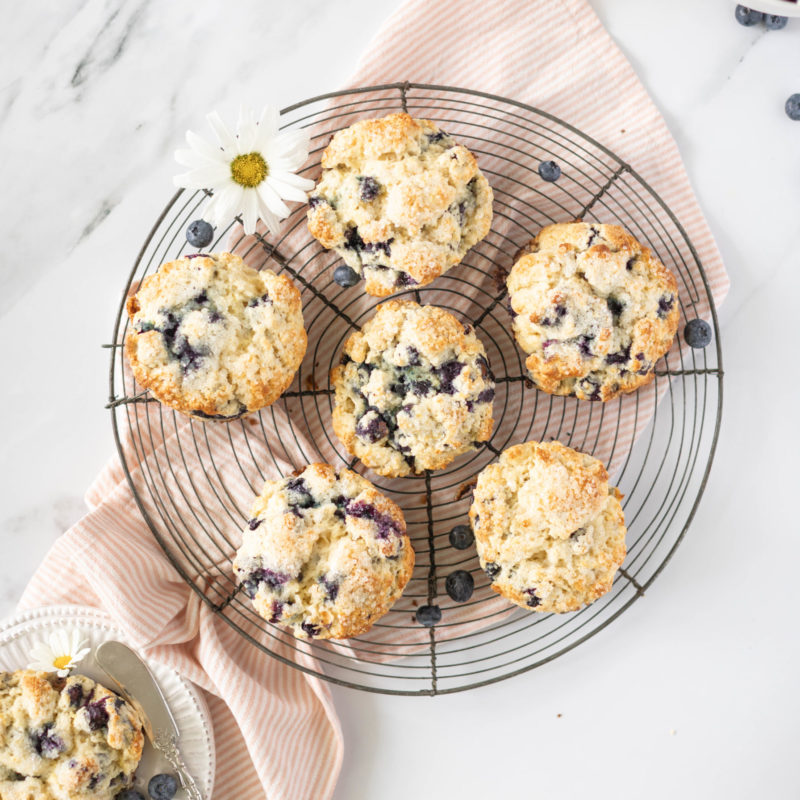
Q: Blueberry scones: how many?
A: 7